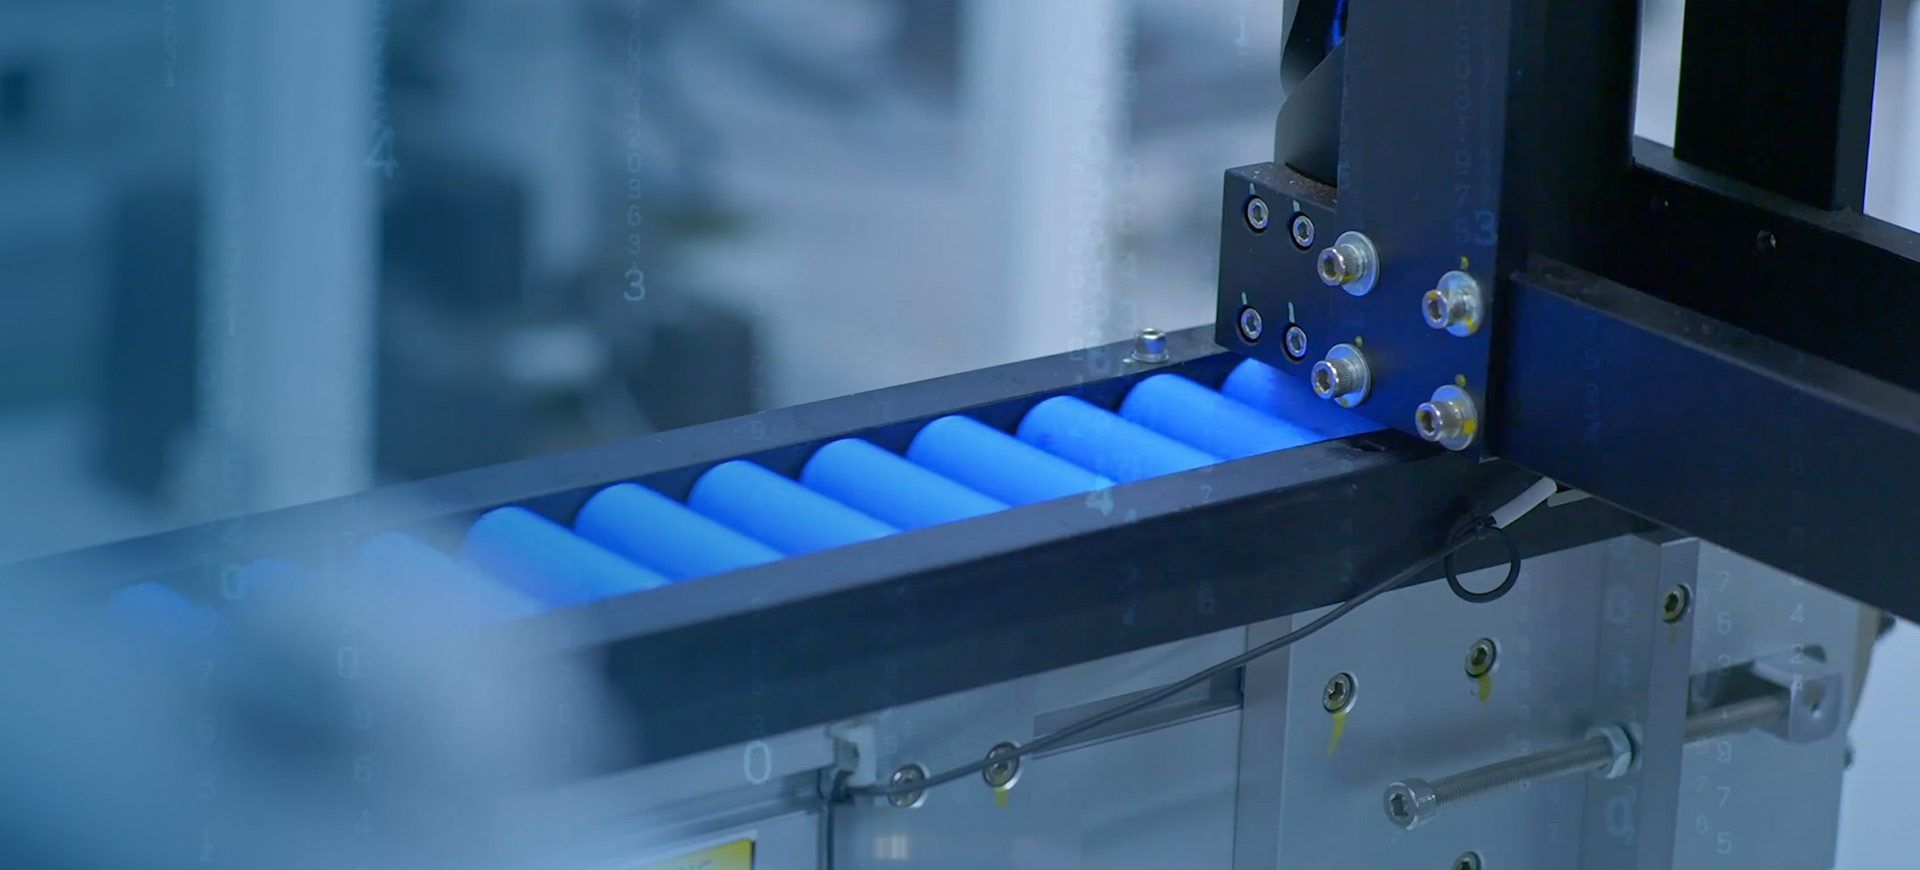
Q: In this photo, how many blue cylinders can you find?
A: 11